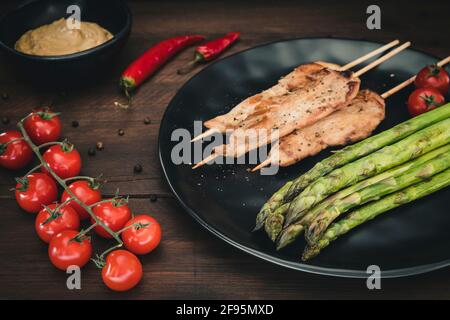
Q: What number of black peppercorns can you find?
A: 9